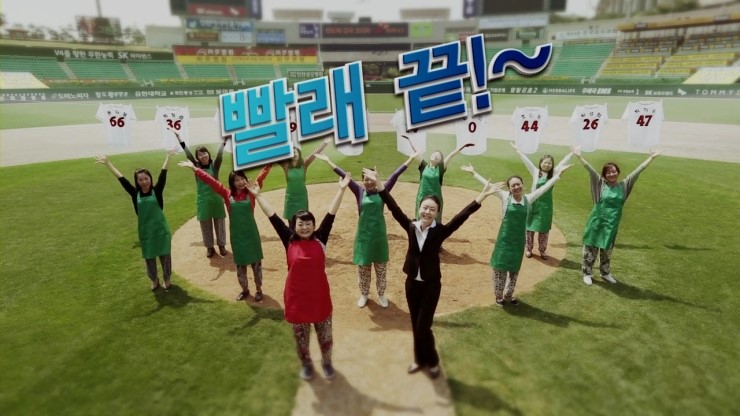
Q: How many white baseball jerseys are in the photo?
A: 10